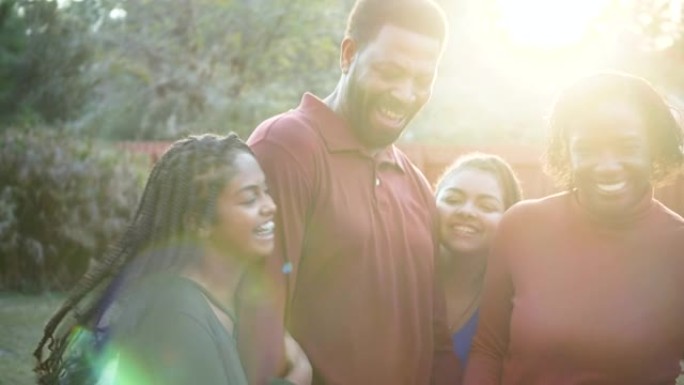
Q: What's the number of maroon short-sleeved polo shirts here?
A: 1